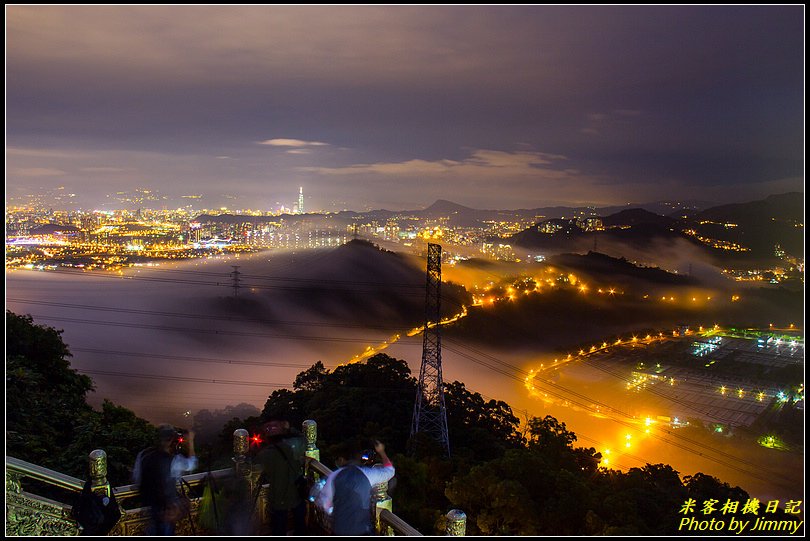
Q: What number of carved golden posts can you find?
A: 5